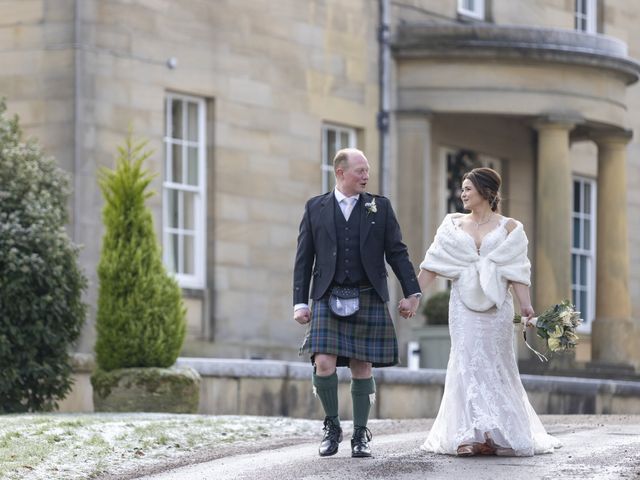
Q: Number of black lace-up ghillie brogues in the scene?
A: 2